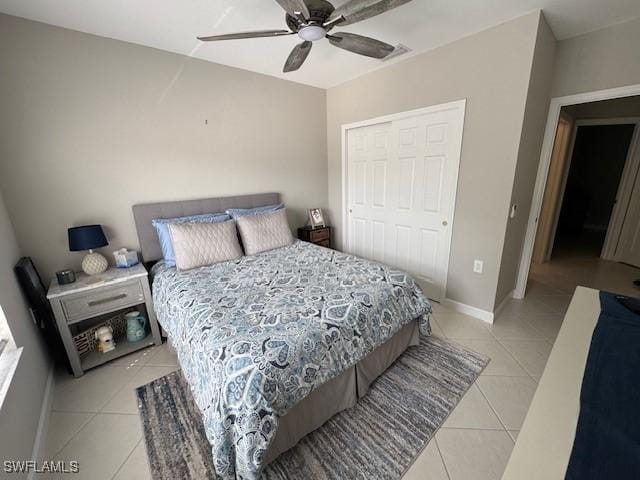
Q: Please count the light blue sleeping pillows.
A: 2